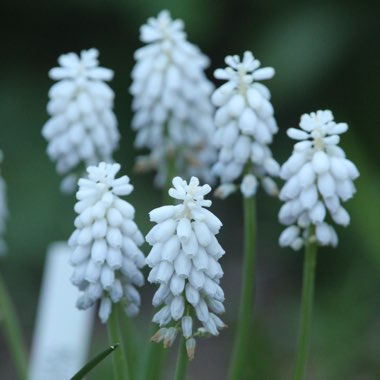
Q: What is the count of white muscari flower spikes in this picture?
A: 6